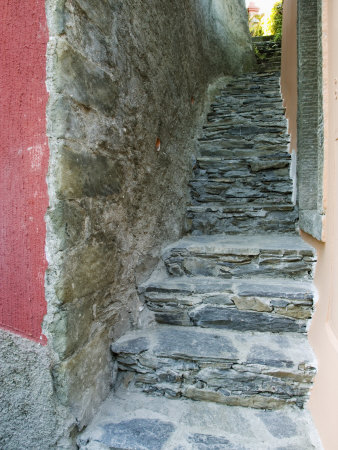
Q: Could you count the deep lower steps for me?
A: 4